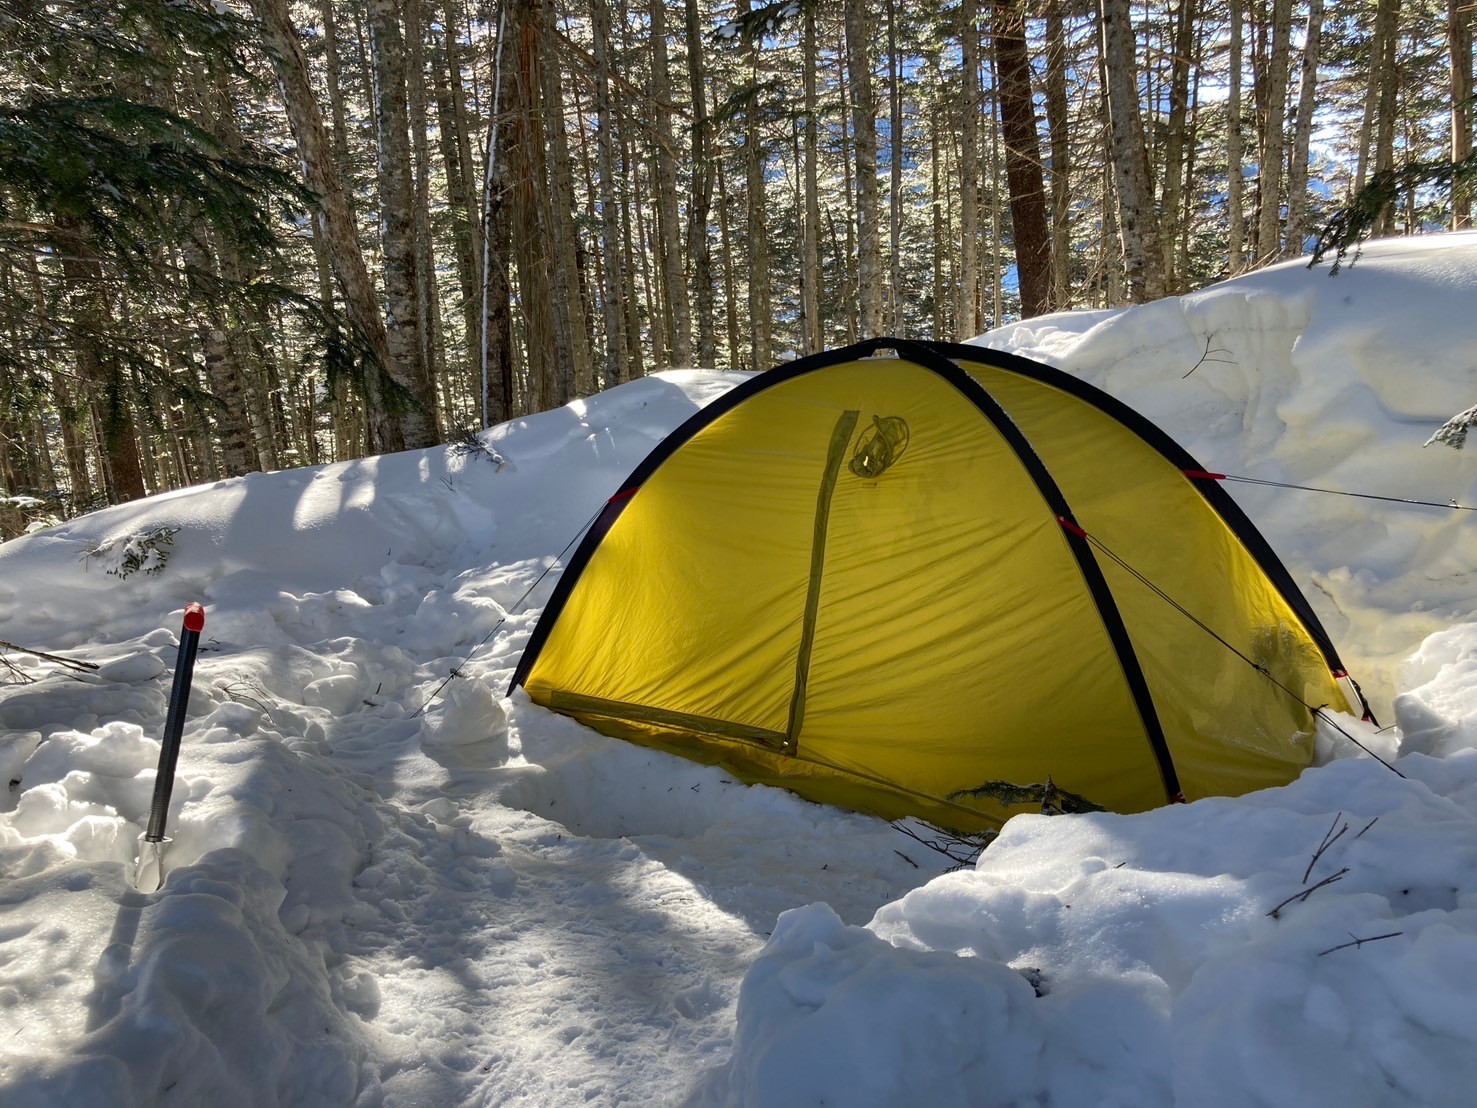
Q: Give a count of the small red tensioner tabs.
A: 3